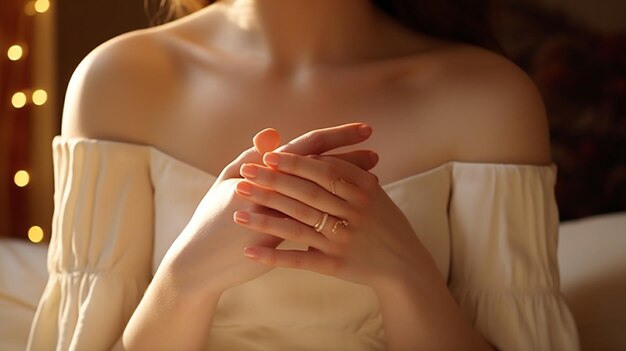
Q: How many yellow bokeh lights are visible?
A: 6